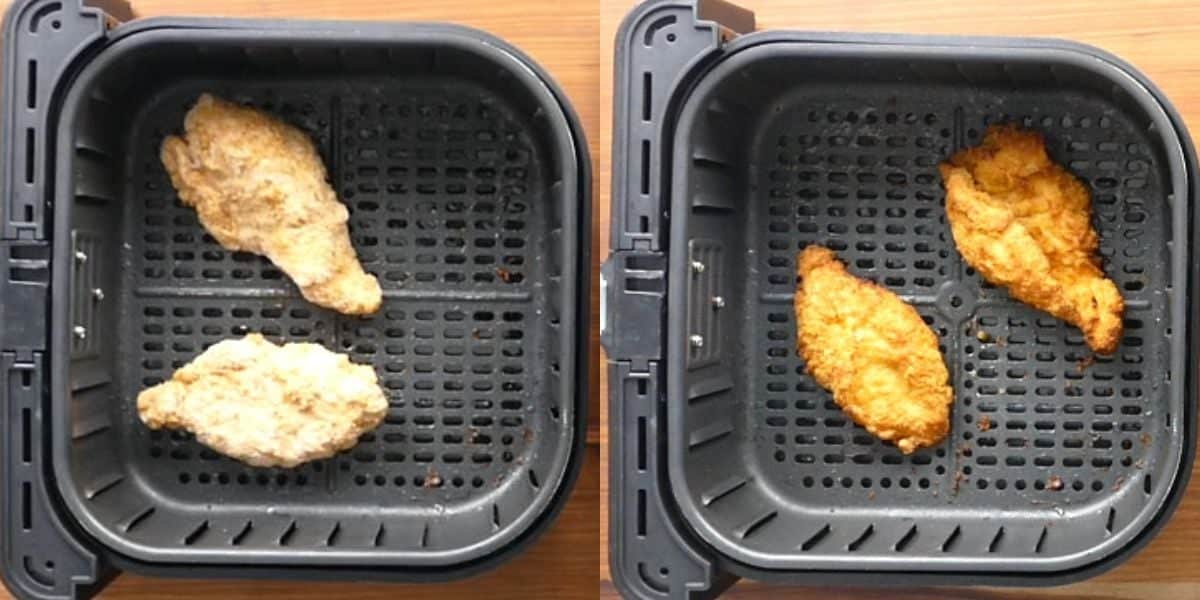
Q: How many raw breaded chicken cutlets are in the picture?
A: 2